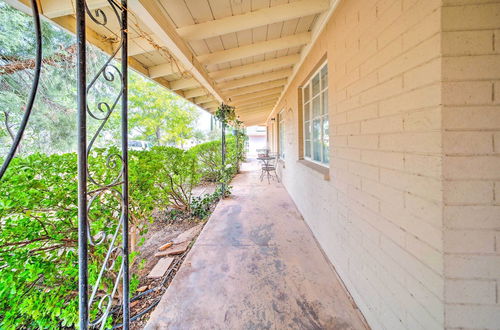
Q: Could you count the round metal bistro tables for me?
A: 1